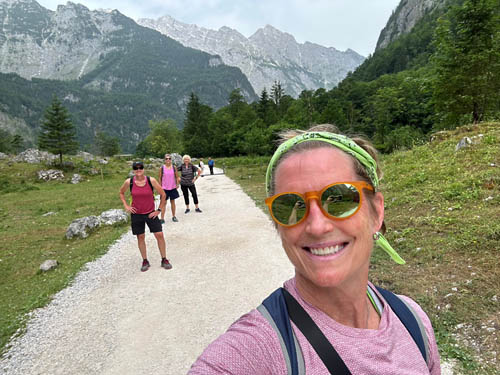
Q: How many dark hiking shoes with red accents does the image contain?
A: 2